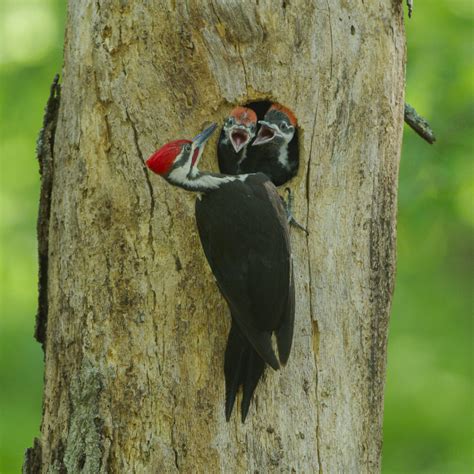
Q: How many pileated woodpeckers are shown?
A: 3